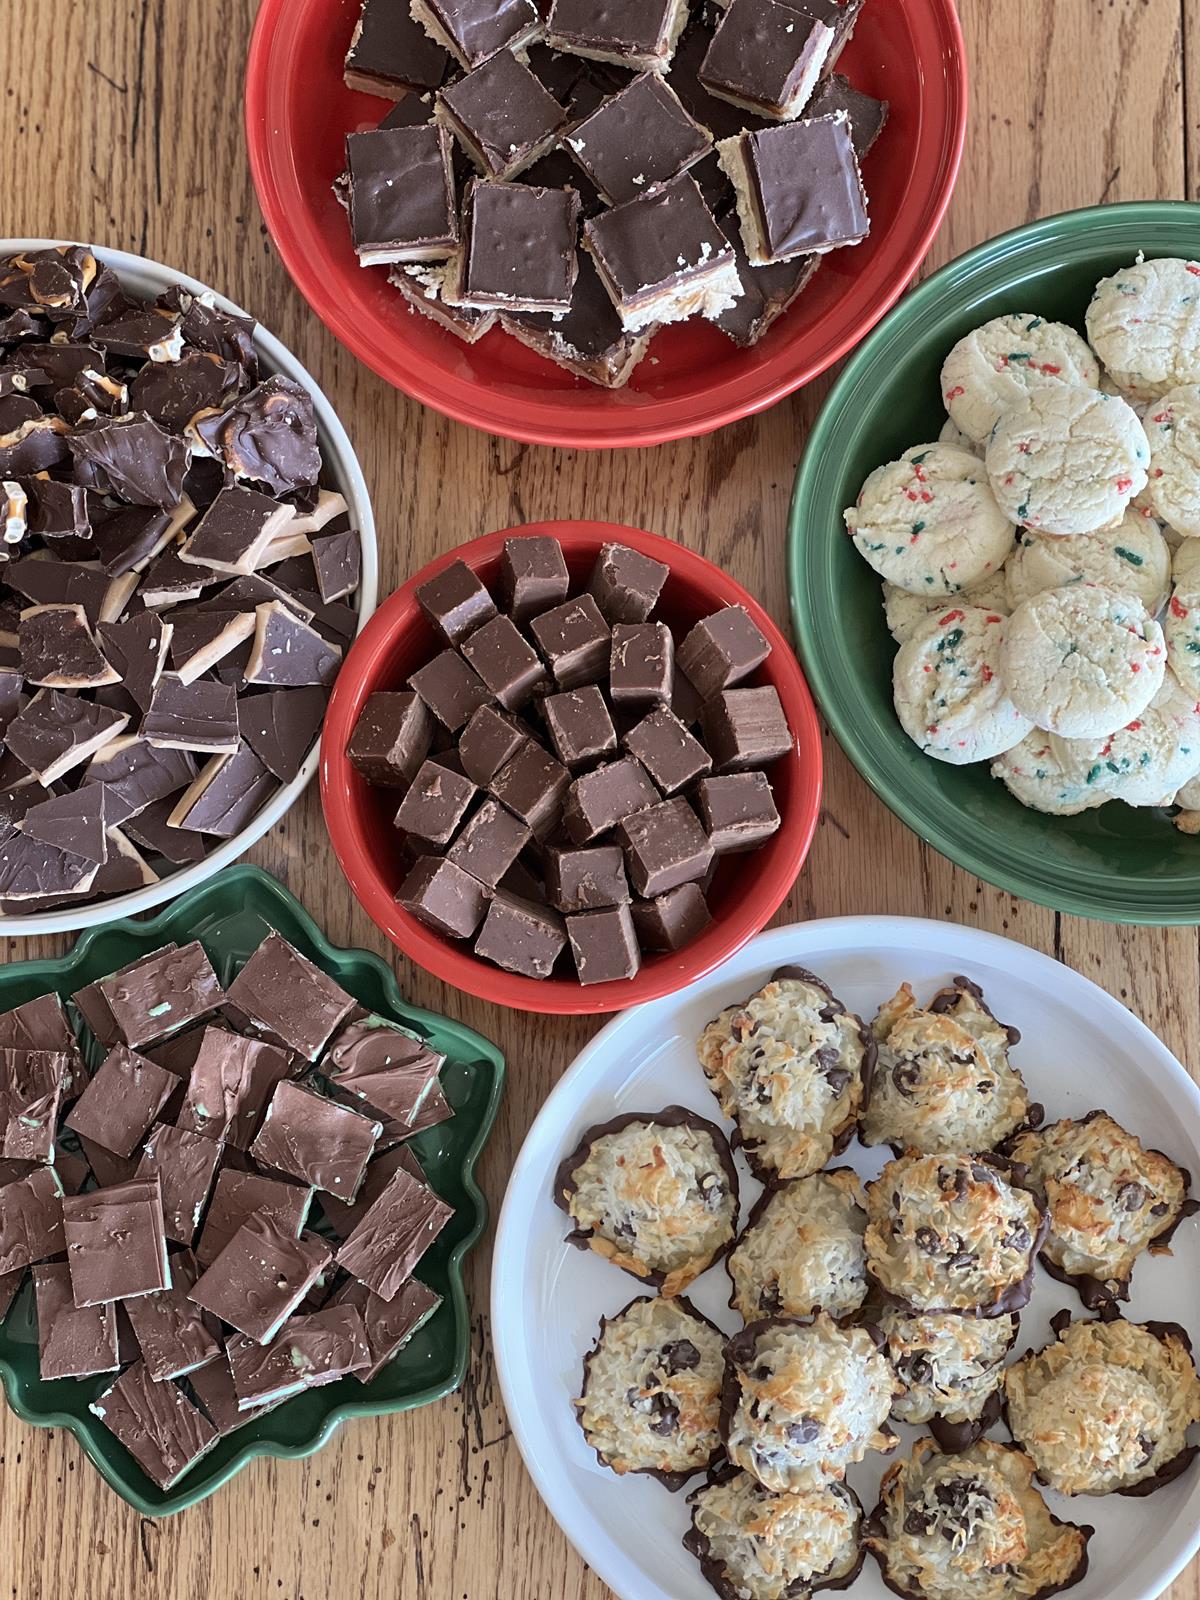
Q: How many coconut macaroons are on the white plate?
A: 12